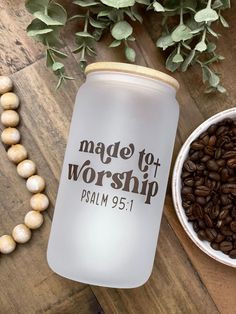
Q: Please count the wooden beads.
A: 11